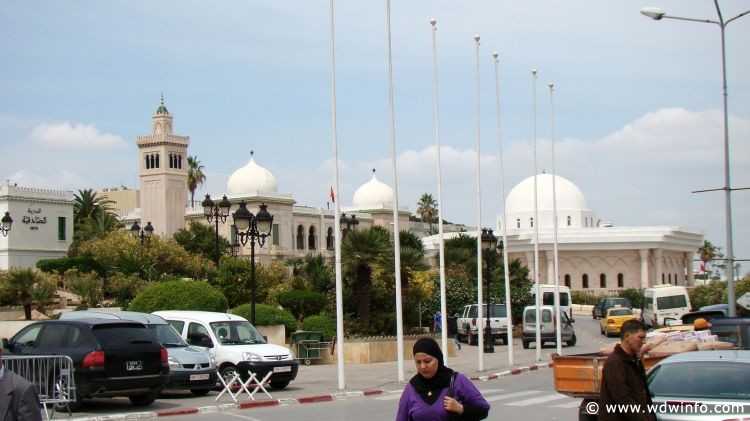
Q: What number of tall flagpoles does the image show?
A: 7